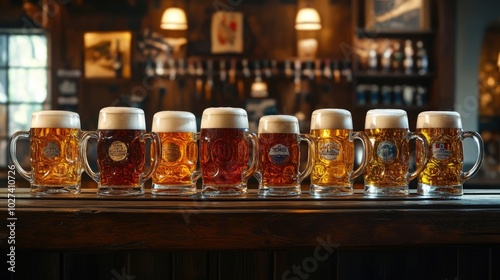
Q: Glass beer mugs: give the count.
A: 8